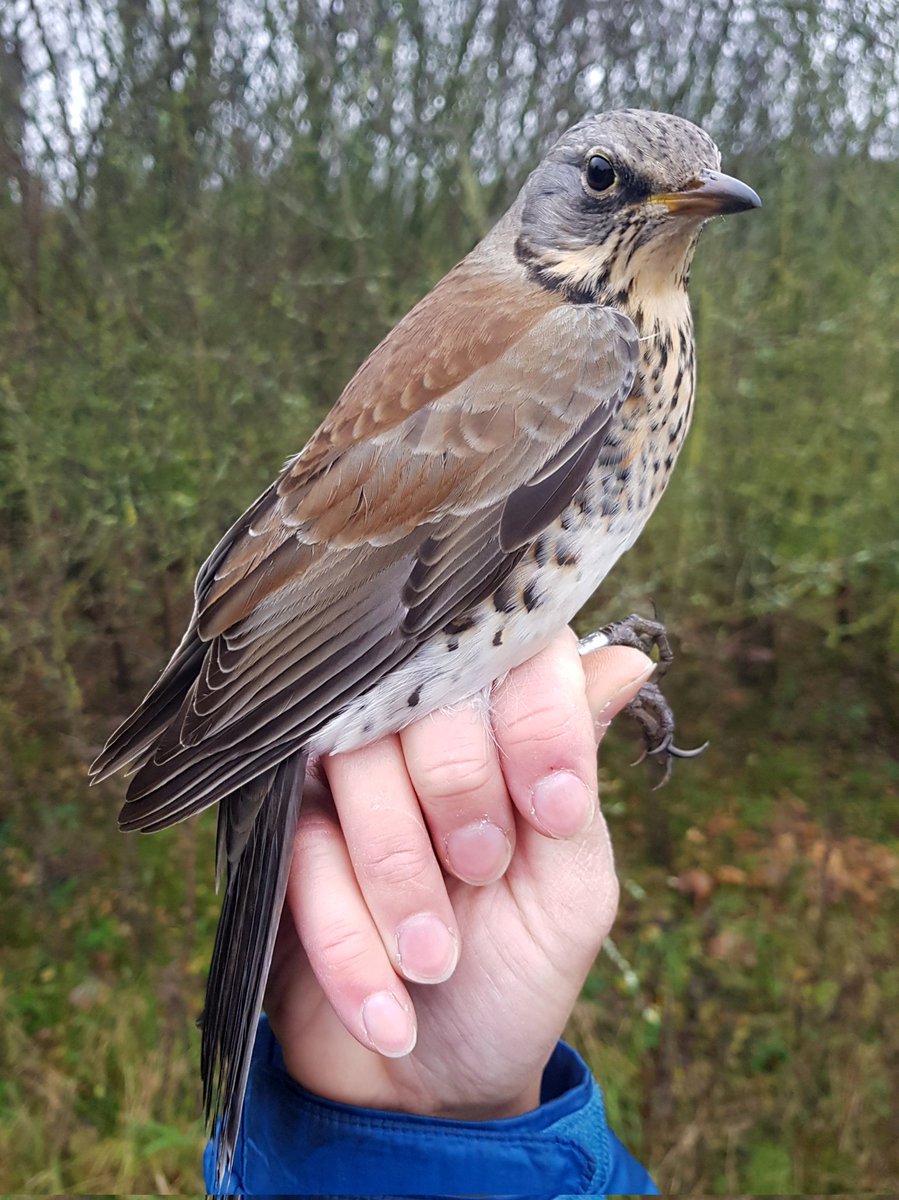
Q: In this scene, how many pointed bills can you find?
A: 1